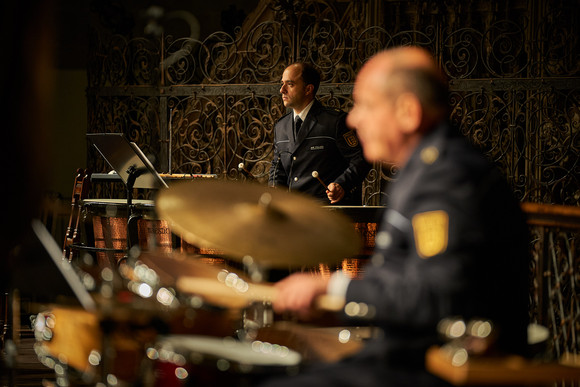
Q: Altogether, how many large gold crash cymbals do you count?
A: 1